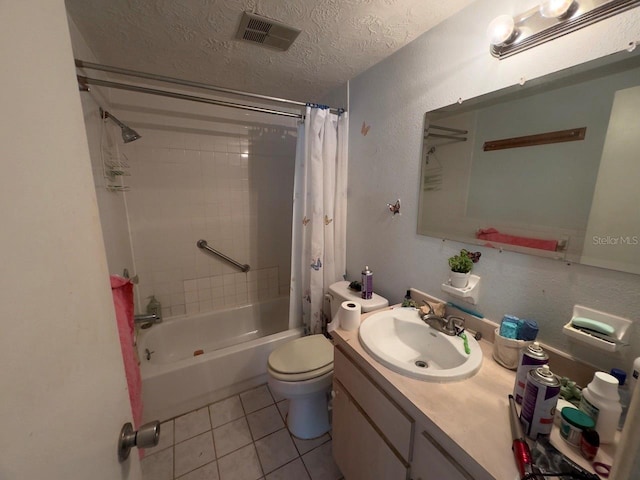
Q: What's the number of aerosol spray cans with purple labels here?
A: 3